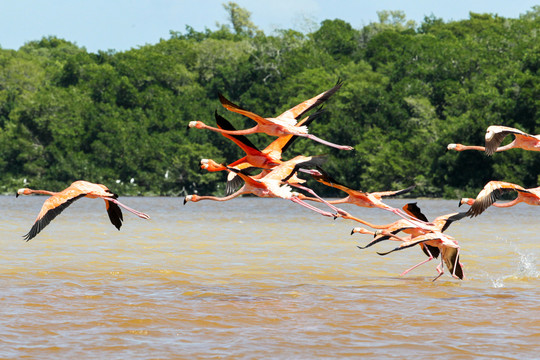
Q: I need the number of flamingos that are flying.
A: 11